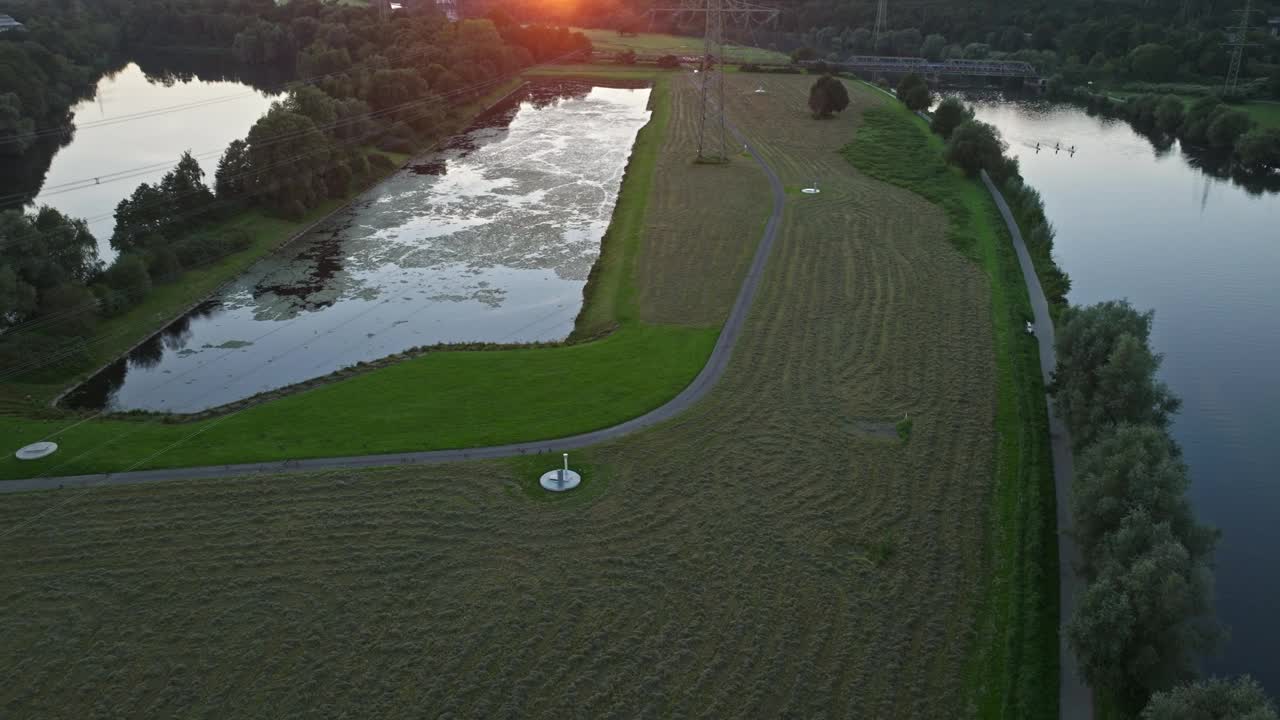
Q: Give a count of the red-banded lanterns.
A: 0